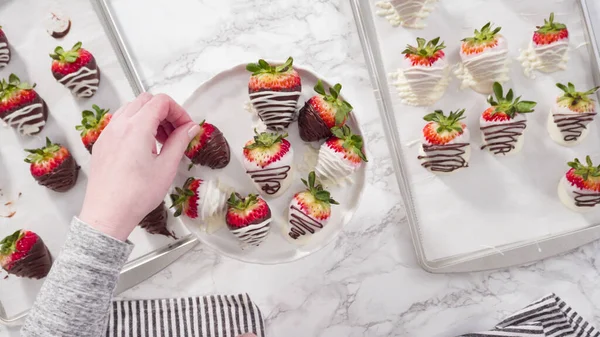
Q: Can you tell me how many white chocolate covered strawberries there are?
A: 12